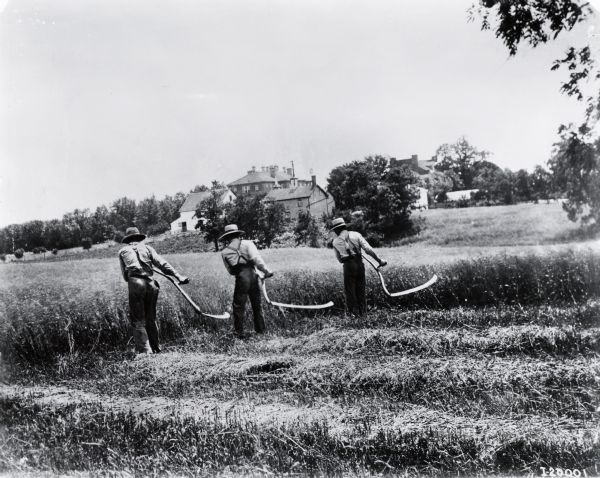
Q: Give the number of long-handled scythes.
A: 3